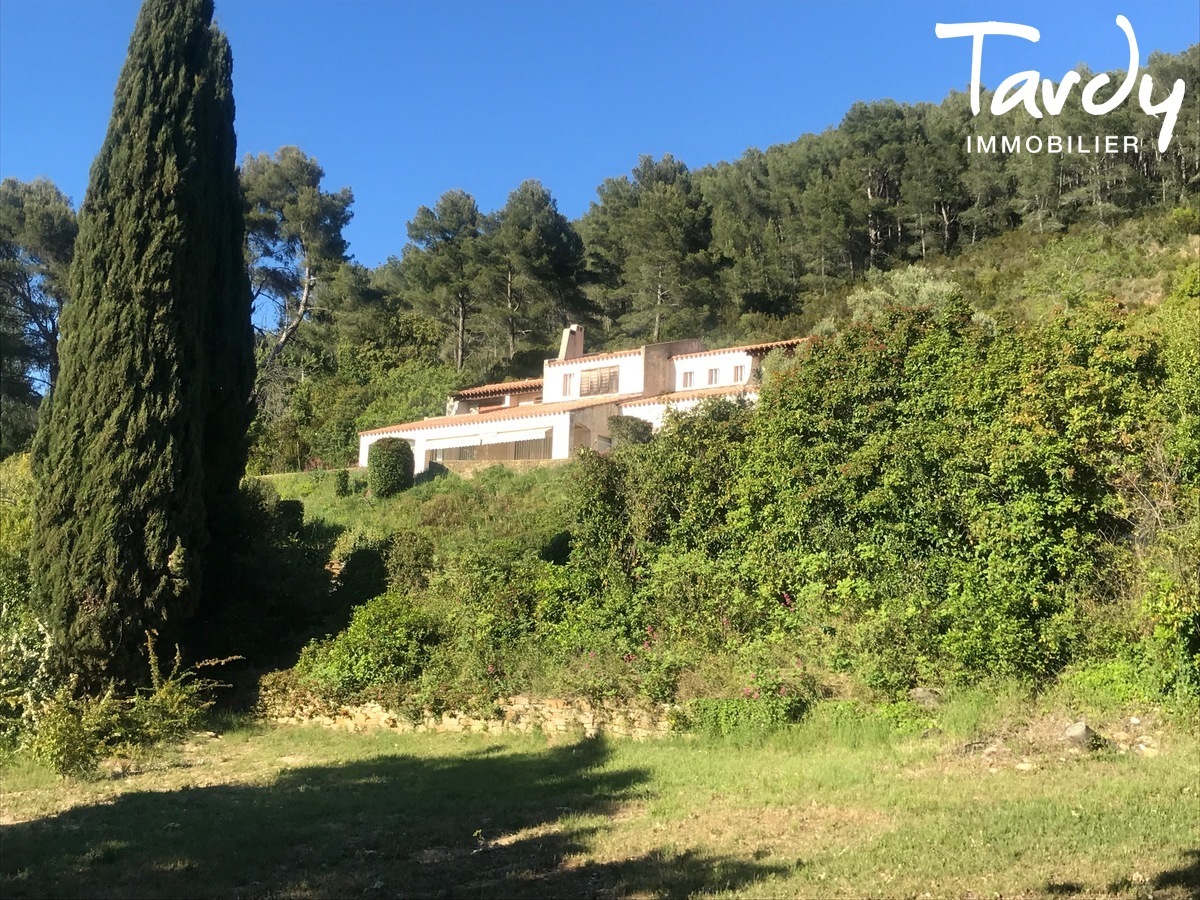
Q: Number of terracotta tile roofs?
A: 5